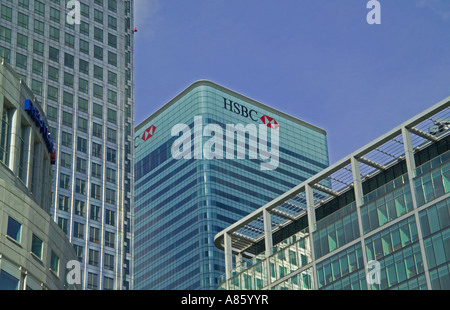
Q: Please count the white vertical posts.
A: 5